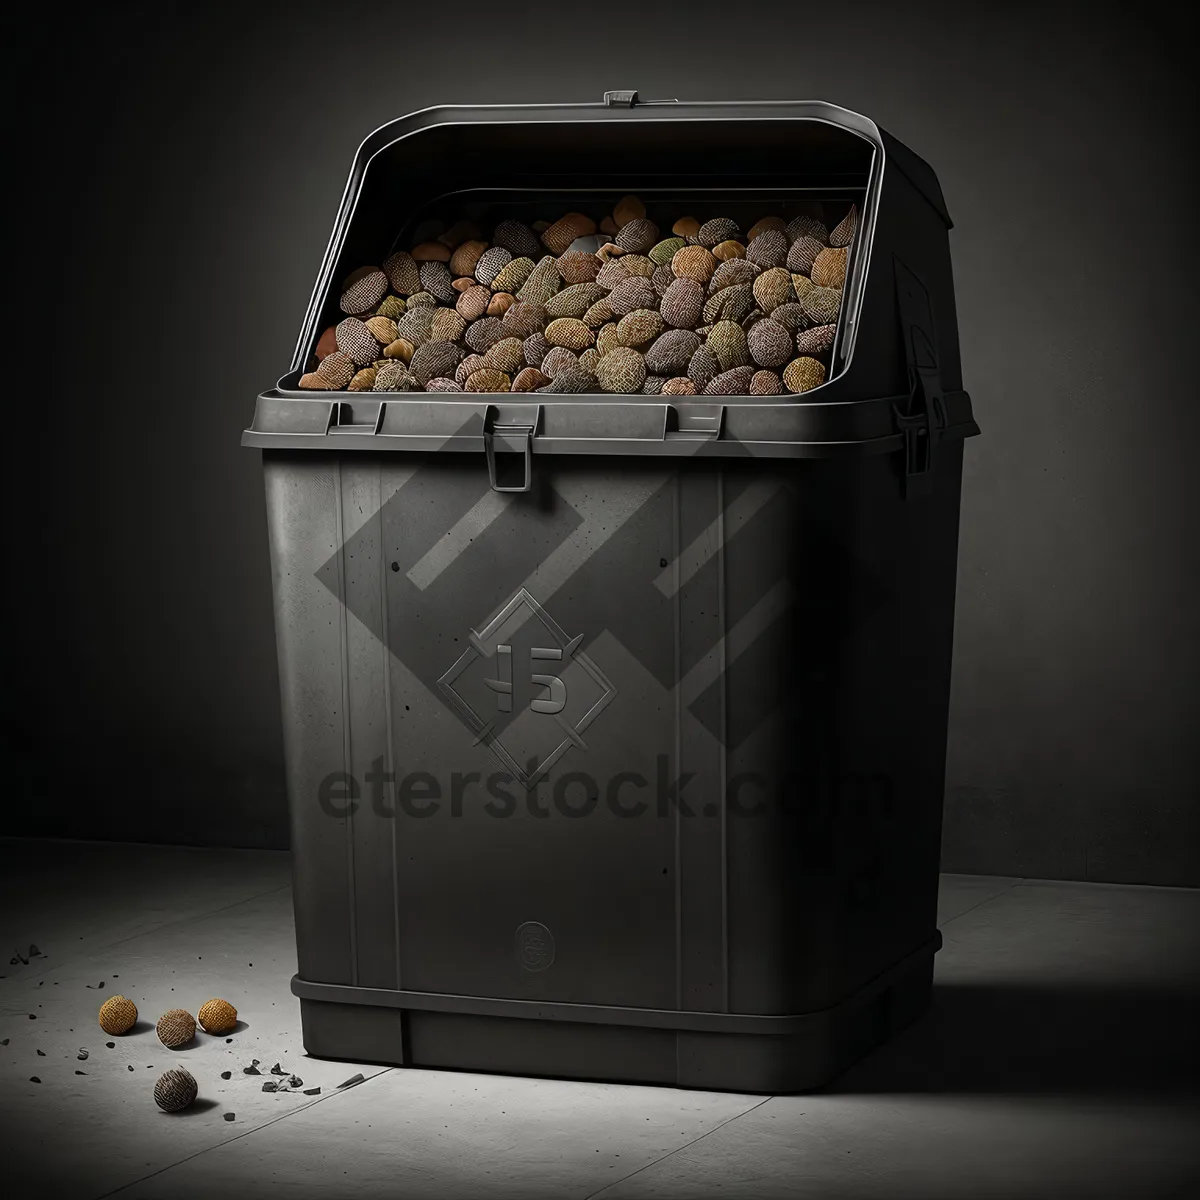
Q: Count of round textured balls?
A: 4